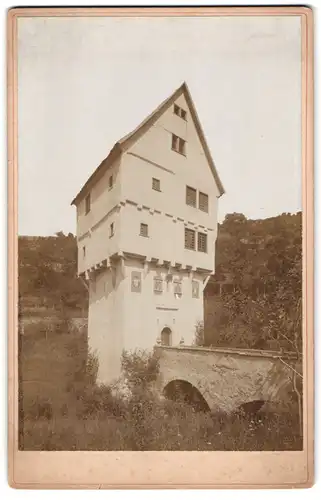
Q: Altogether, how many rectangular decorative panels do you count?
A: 4